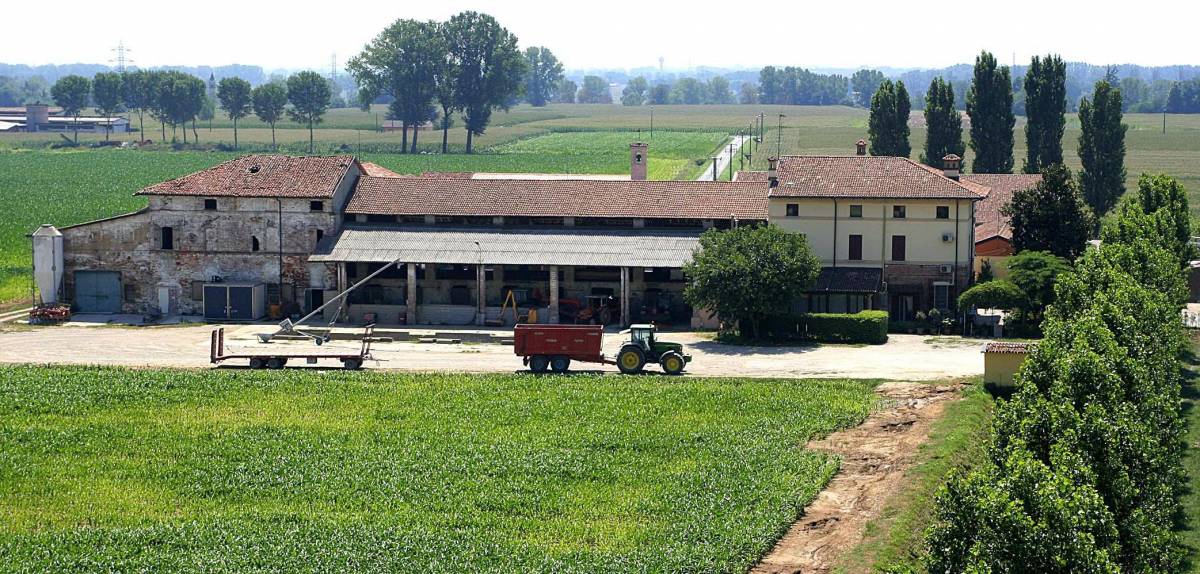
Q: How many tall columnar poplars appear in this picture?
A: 5